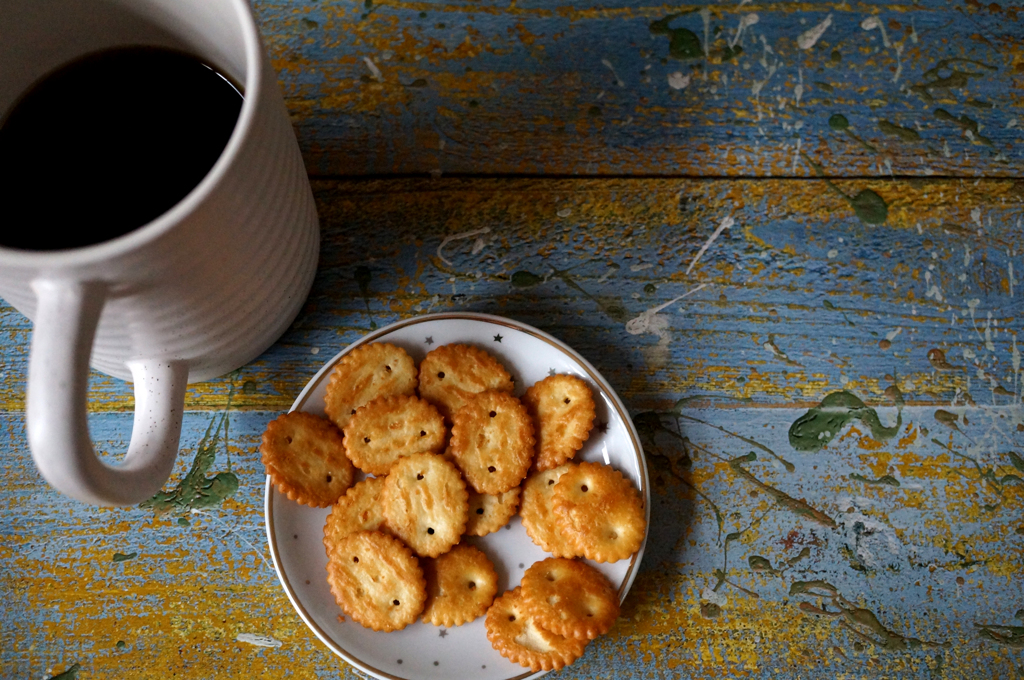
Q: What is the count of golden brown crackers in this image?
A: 15